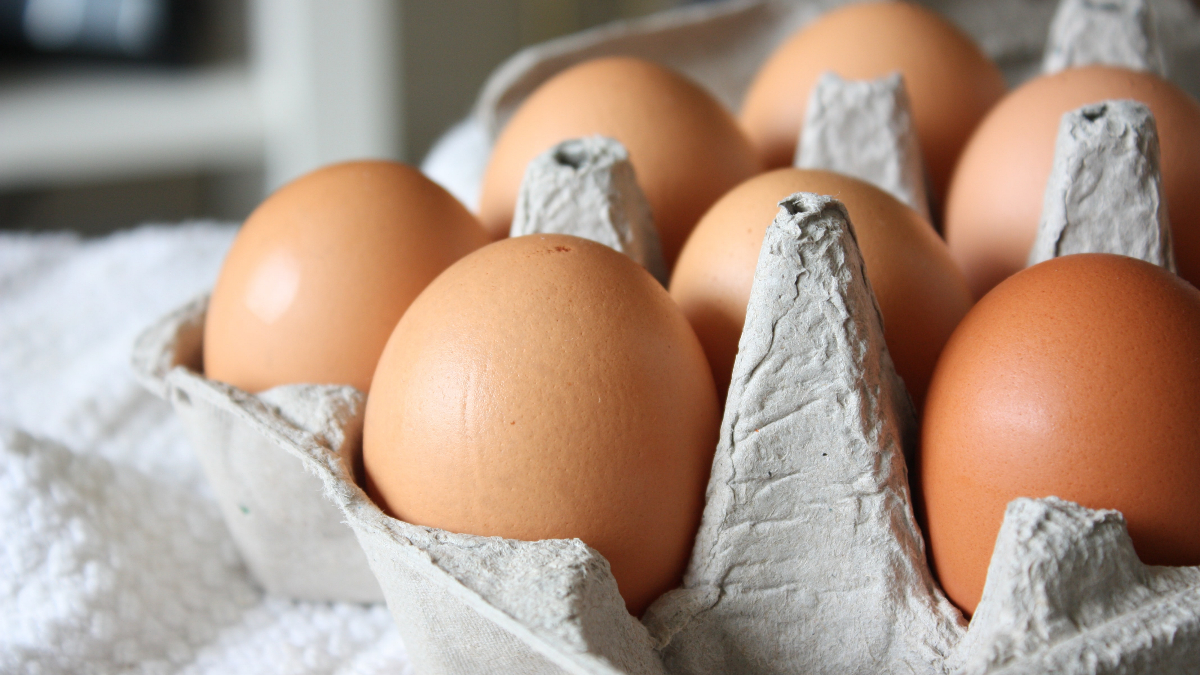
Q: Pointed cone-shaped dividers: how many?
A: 5